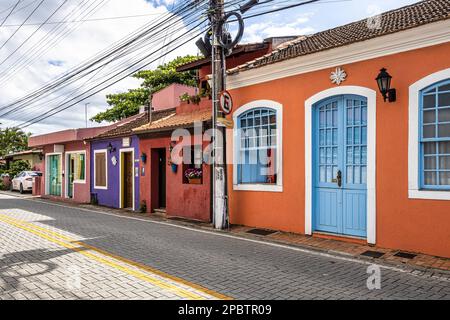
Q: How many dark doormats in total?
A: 3